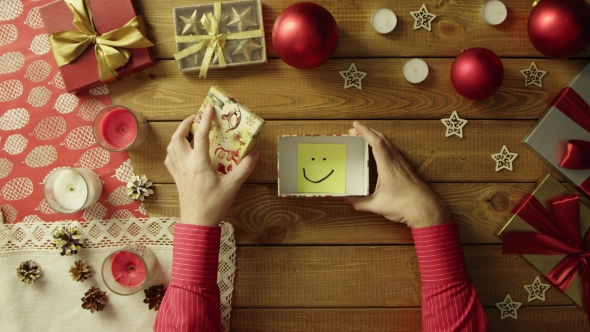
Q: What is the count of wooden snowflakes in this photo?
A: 7